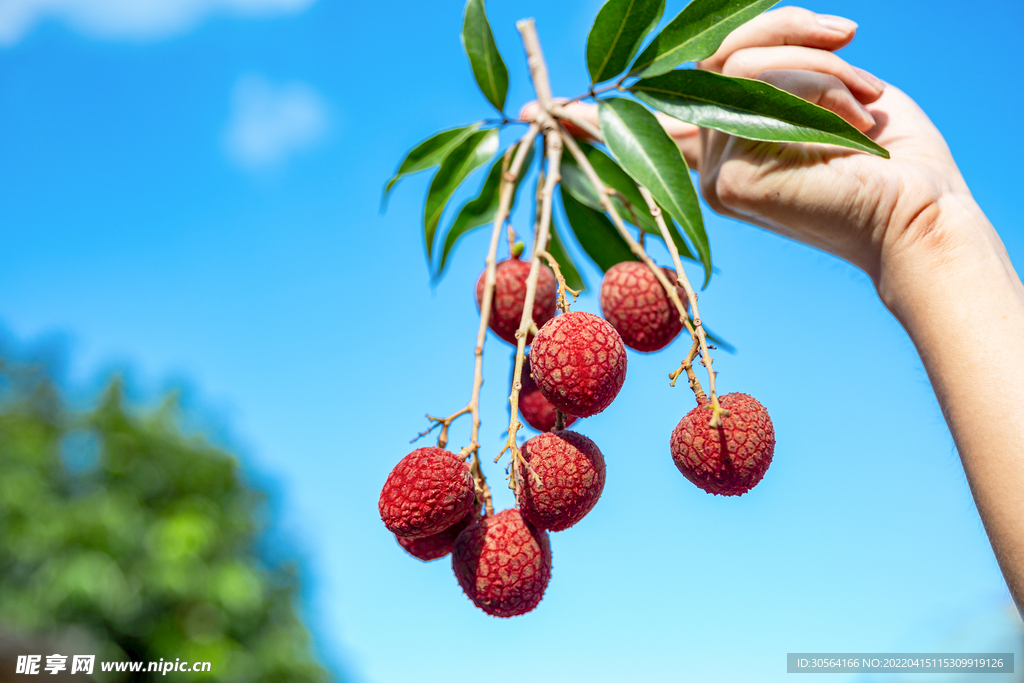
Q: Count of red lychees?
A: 9